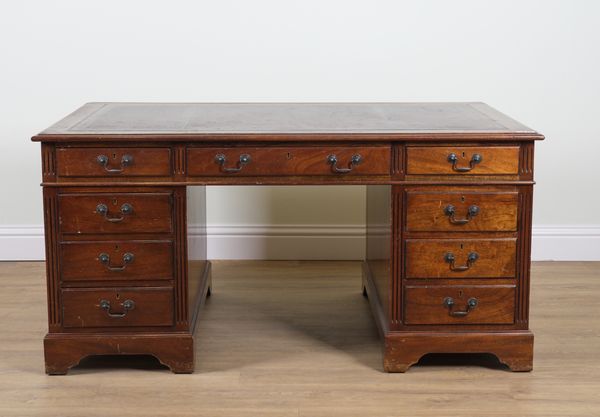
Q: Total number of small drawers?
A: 8